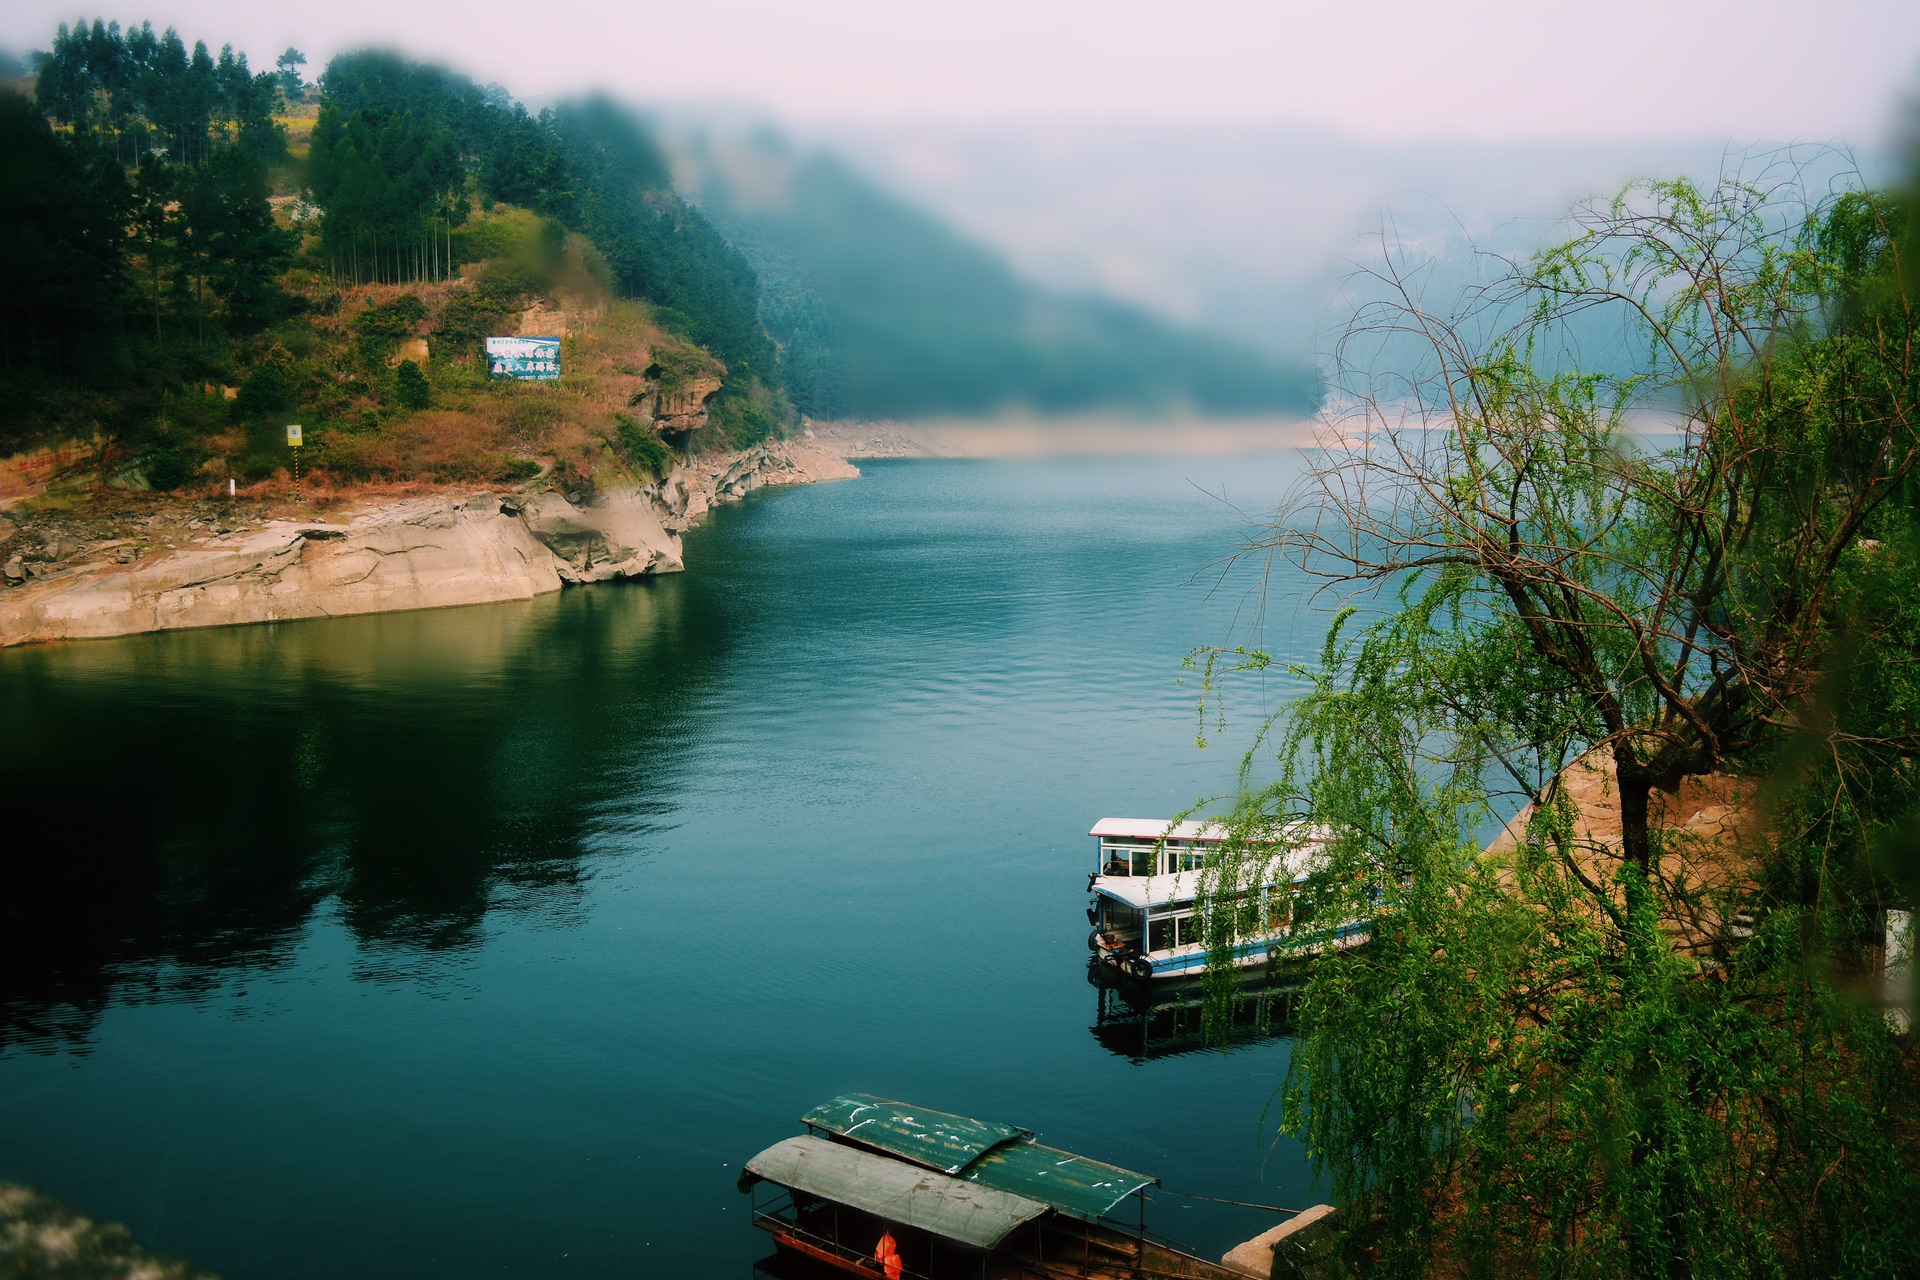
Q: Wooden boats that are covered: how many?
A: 2